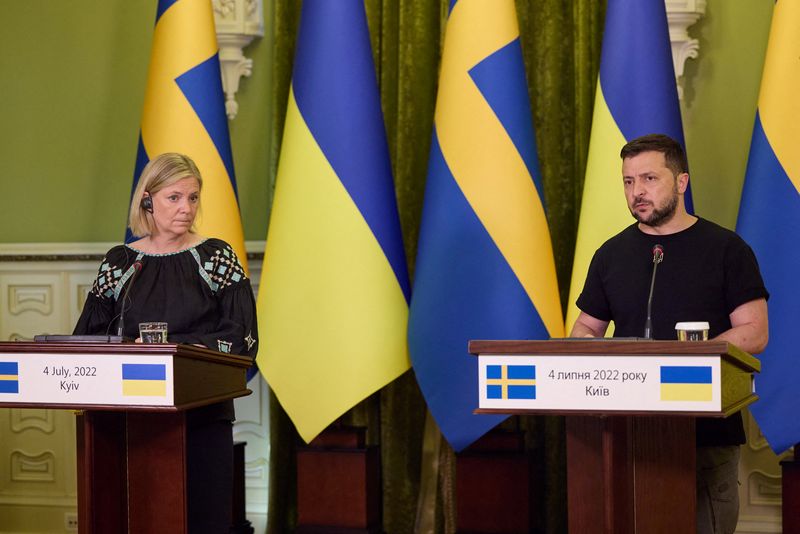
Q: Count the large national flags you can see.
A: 5